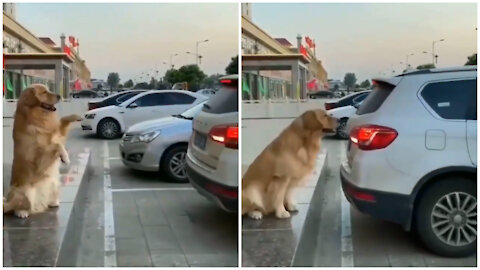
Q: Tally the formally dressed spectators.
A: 0